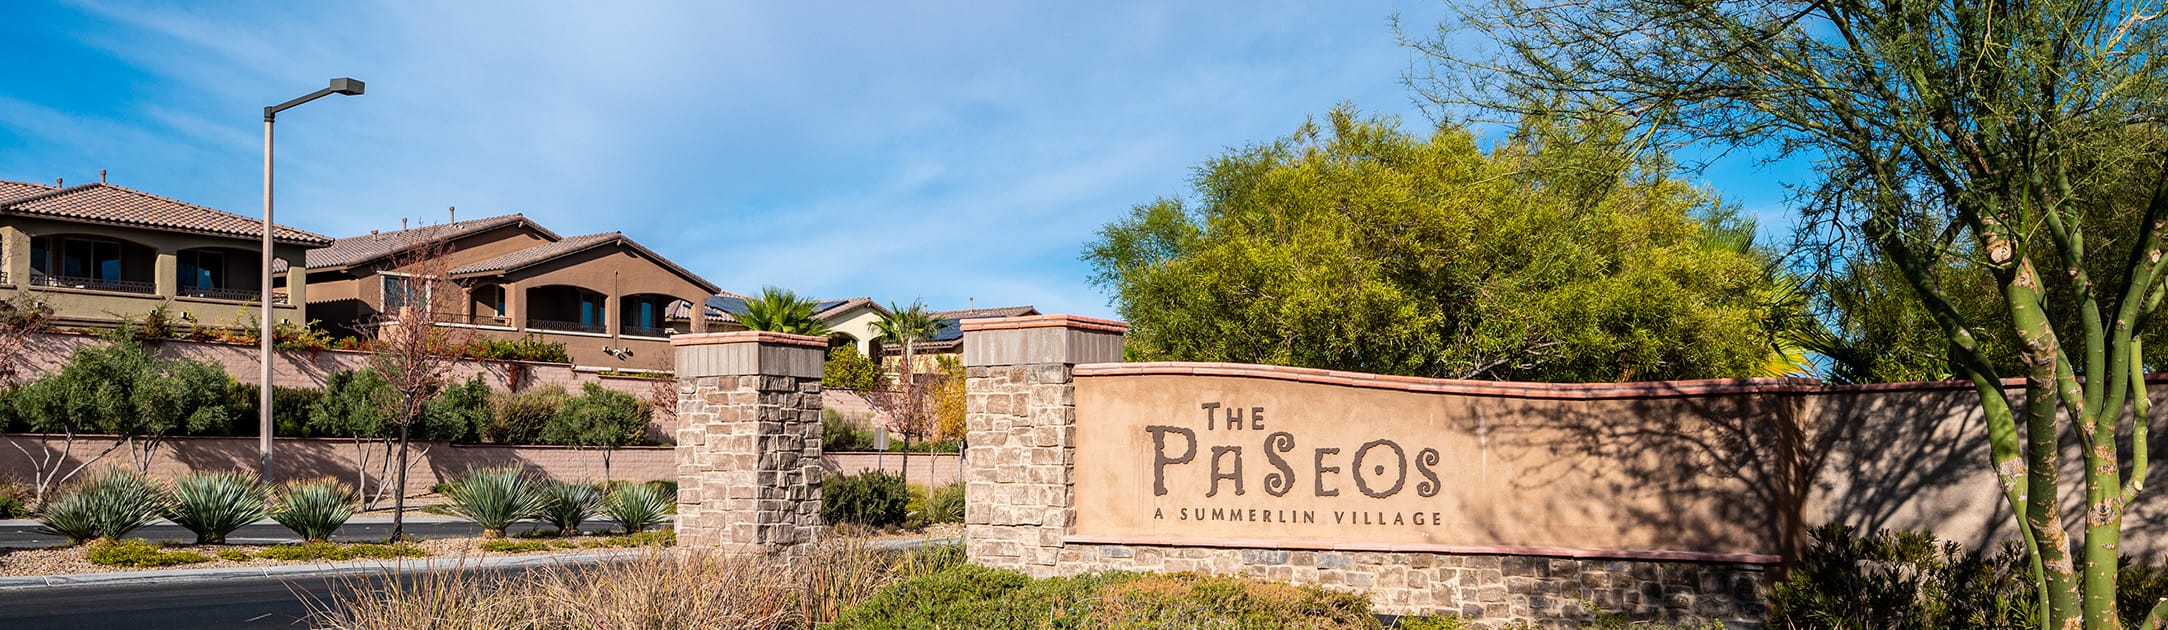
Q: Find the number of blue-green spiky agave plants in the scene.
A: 6